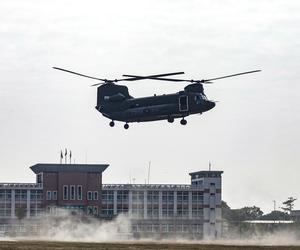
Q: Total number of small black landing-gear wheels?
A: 4